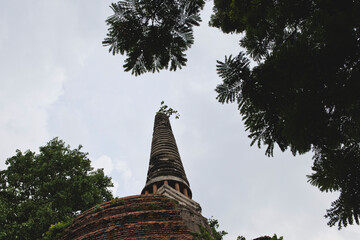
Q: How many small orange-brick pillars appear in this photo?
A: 5